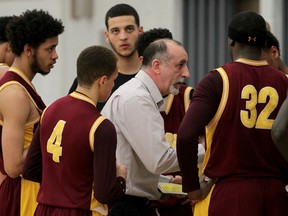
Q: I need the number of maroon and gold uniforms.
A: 4